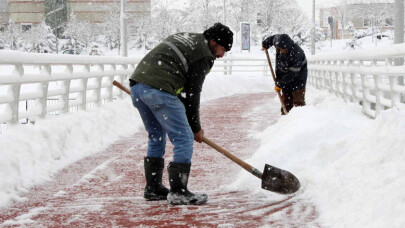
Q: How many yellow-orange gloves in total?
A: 2